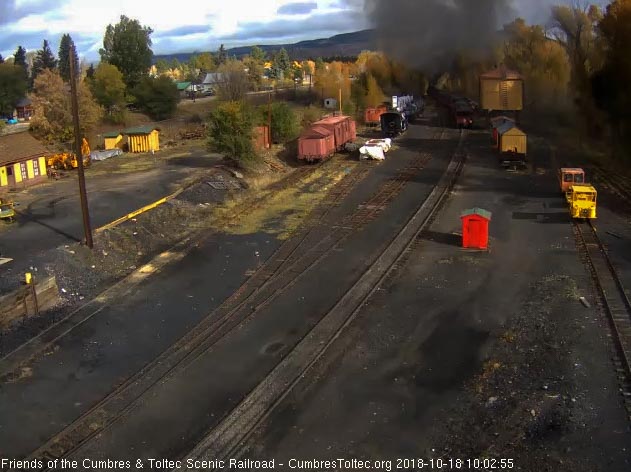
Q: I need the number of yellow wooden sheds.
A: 2